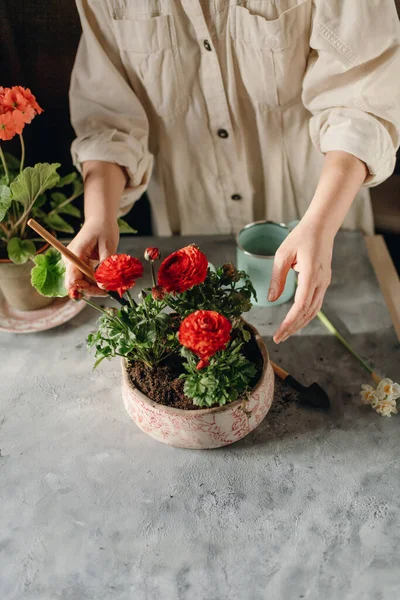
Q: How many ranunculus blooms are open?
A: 3